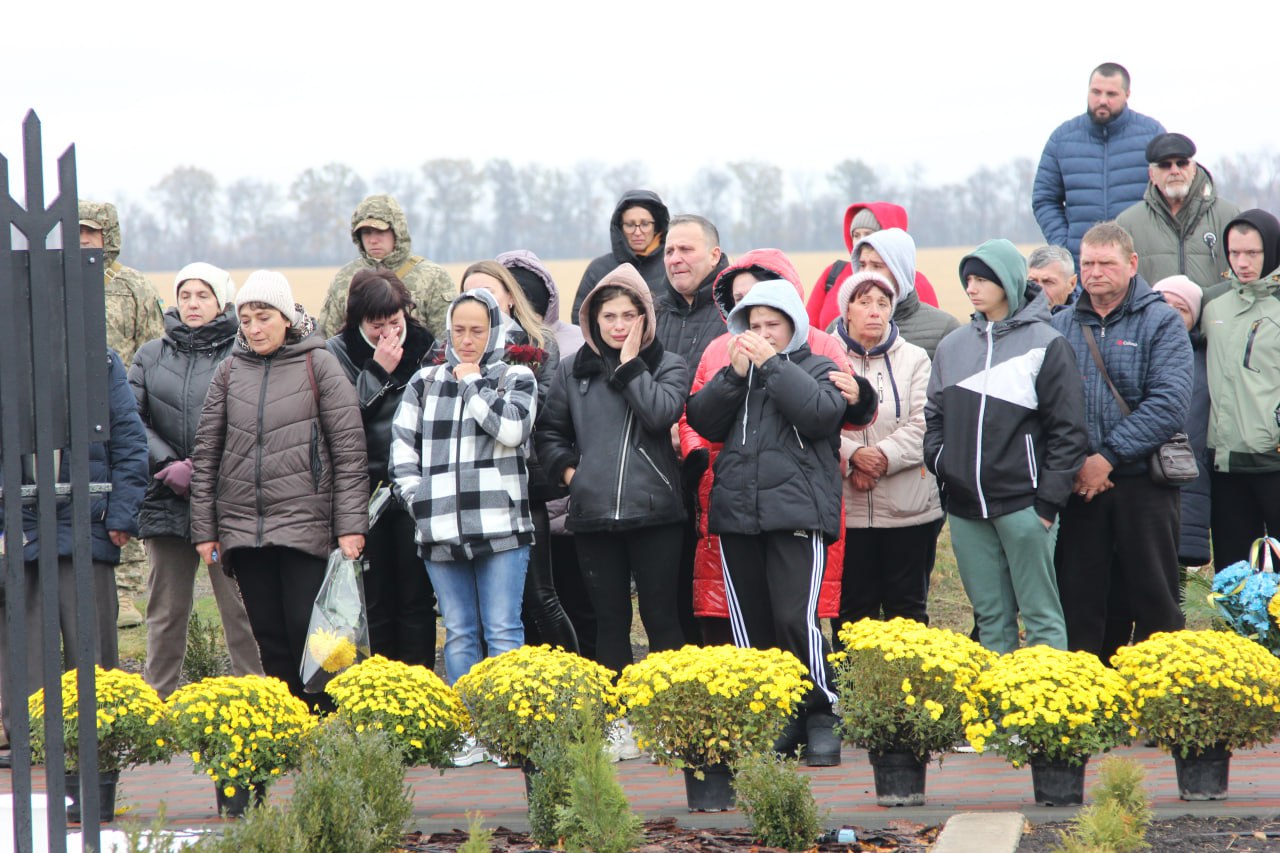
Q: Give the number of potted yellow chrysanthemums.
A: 8